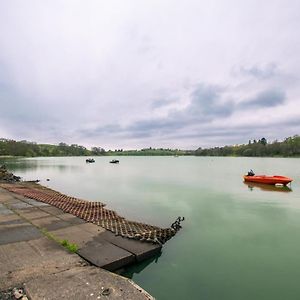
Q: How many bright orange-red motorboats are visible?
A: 1